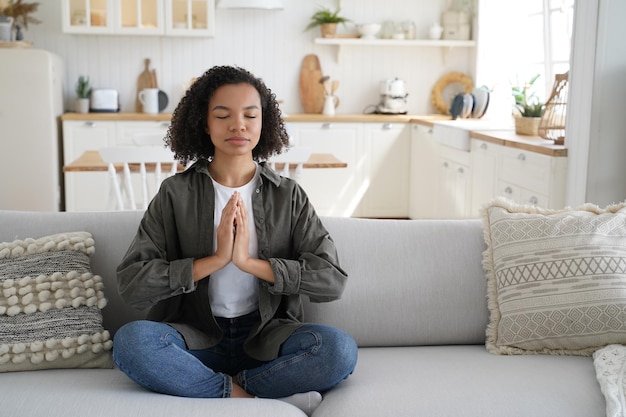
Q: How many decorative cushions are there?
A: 2